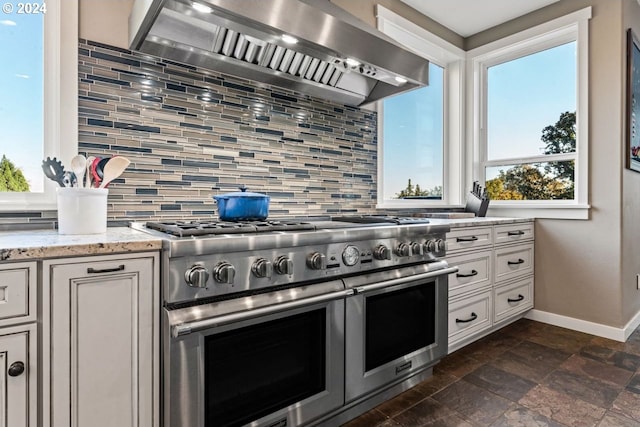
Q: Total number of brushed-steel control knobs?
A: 10